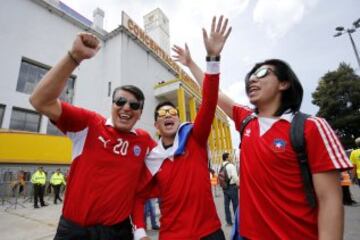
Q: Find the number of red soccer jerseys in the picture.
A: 3